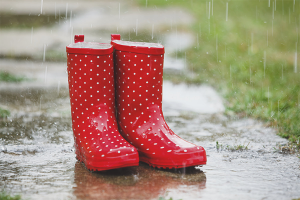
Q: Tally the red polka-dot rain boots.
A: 2